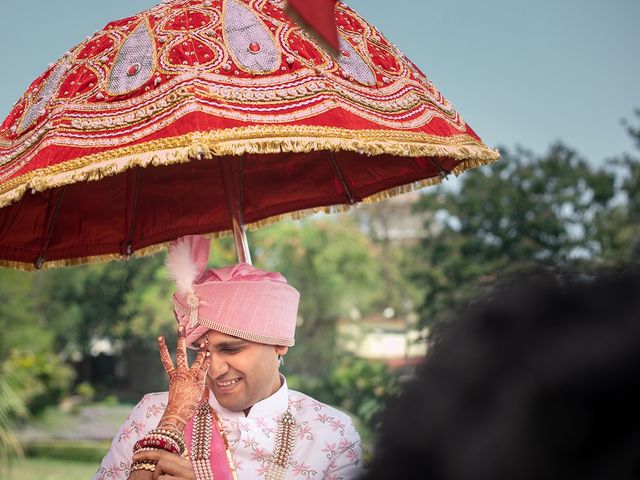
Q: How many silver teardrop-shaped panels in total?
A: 4